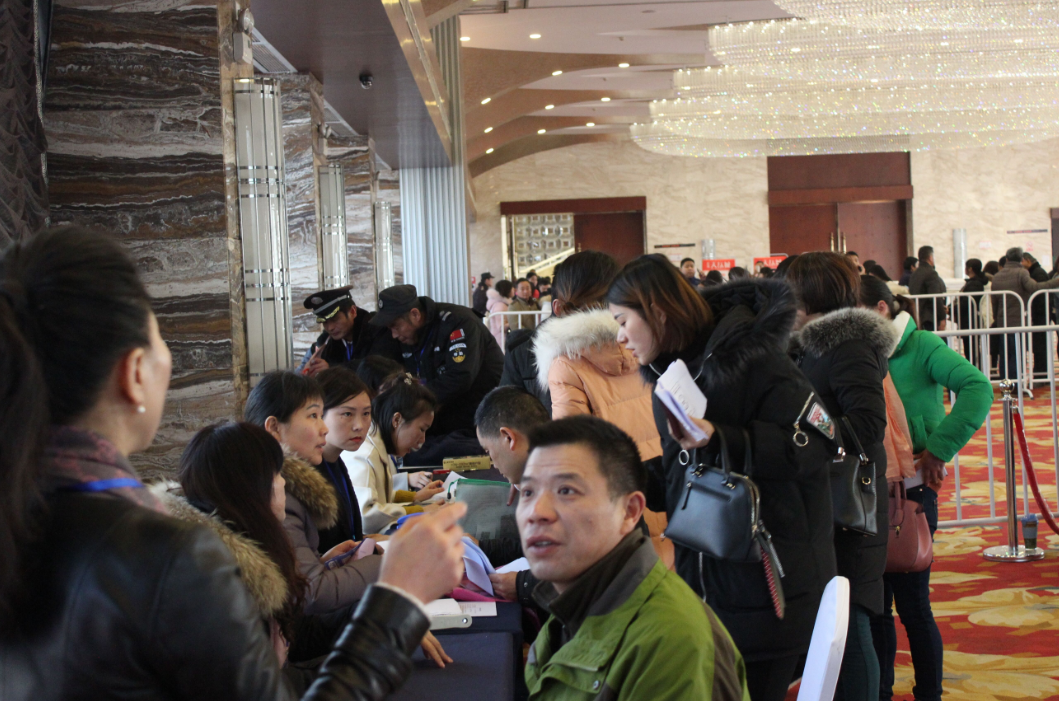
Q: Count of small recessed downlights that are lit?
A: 11